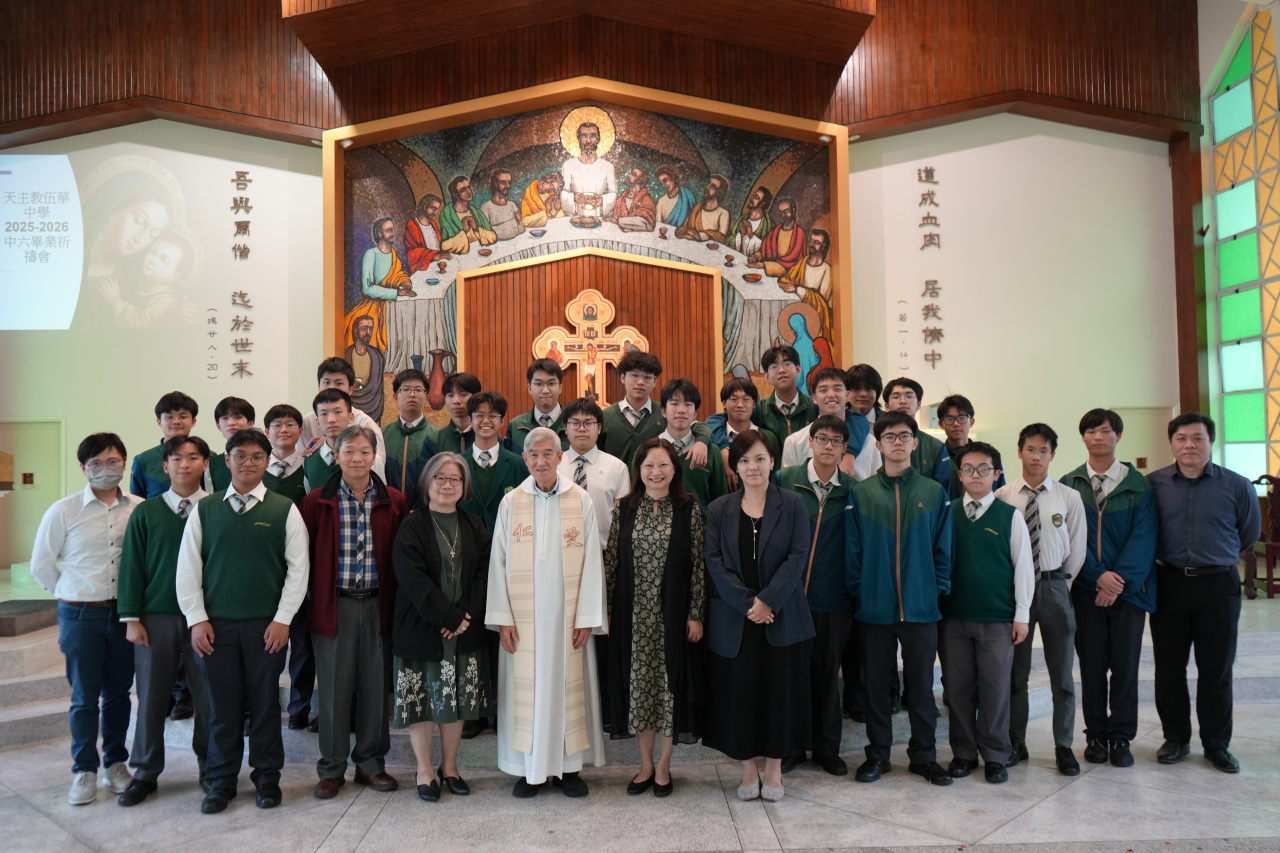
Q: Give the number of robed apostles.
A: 12